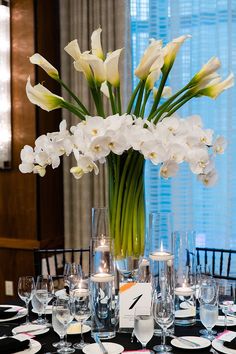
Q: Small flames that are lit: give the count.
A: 5